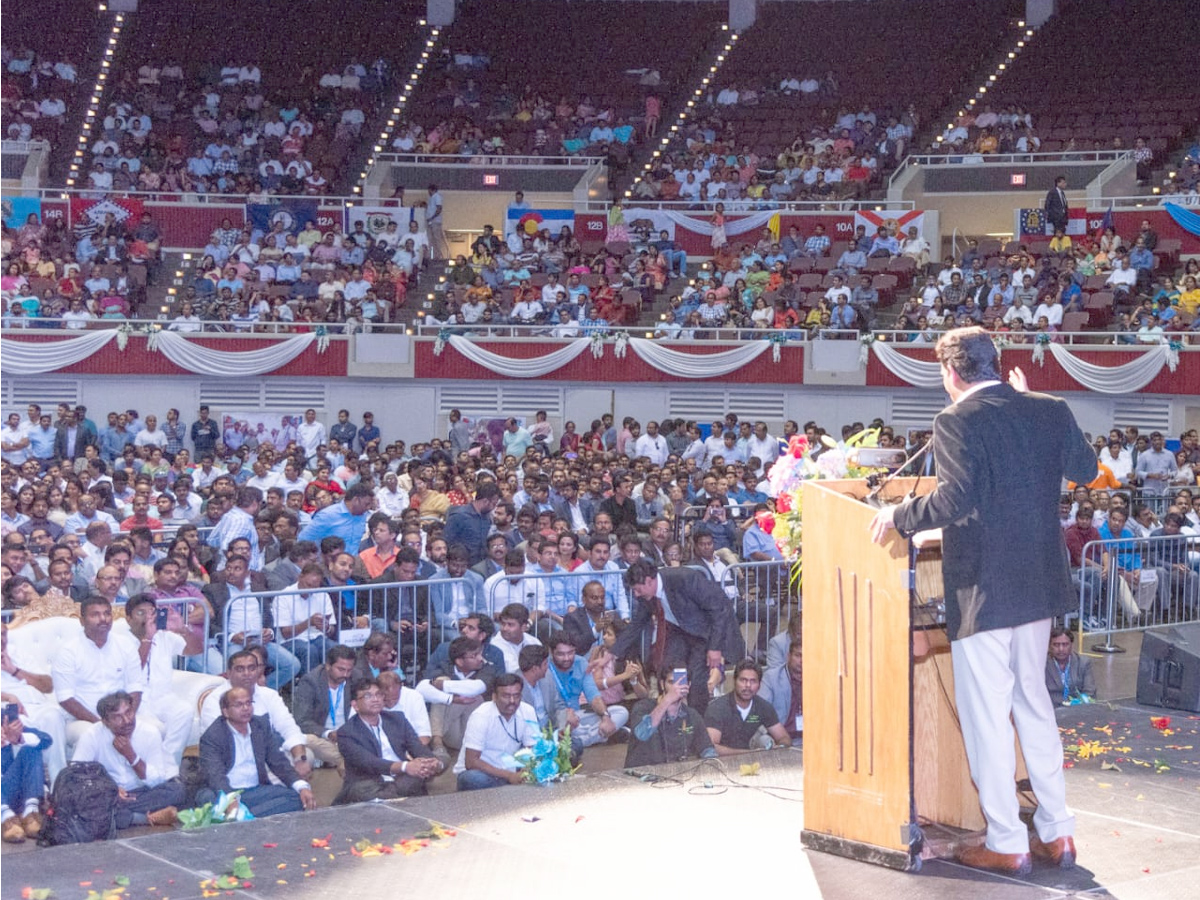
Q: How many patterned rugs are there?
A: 0